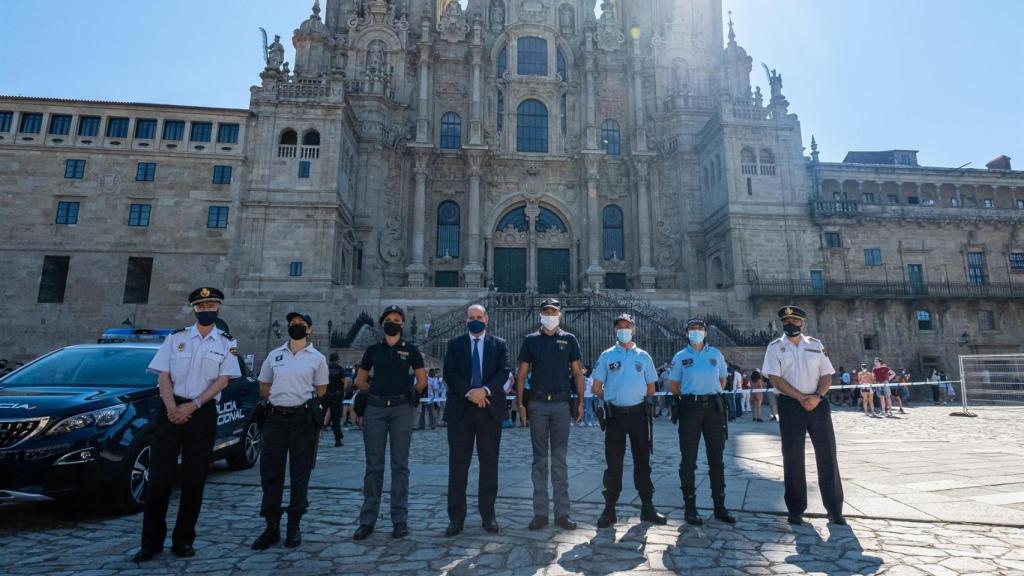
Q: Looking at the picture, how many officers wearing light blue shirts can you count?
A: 2